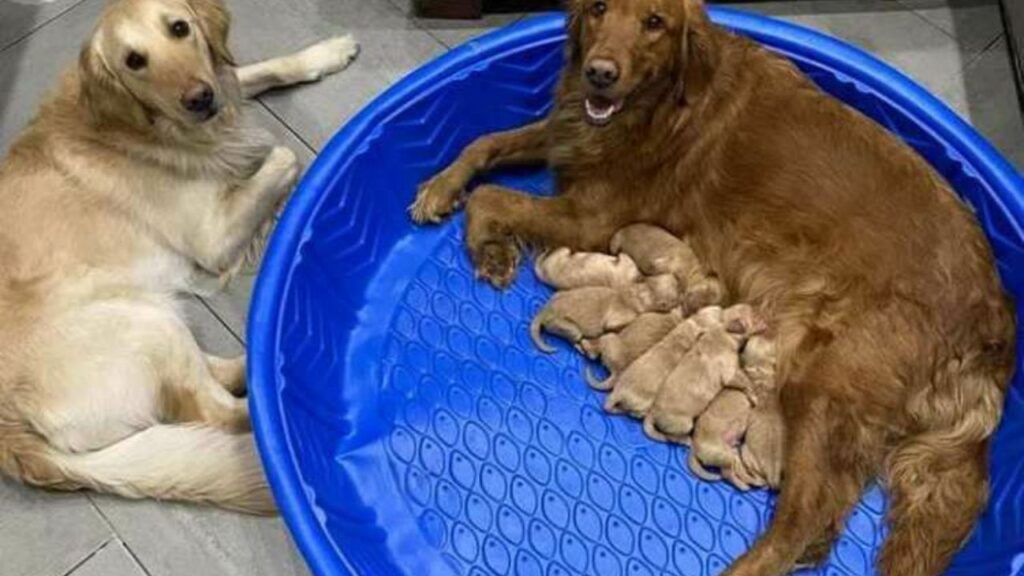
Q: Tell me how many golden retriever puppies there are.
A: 8